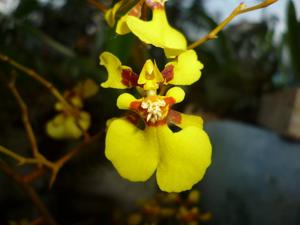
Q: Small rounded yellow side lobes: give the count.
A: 2